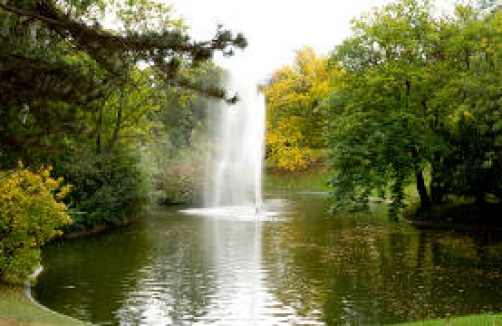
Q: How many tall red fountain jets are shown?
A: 0